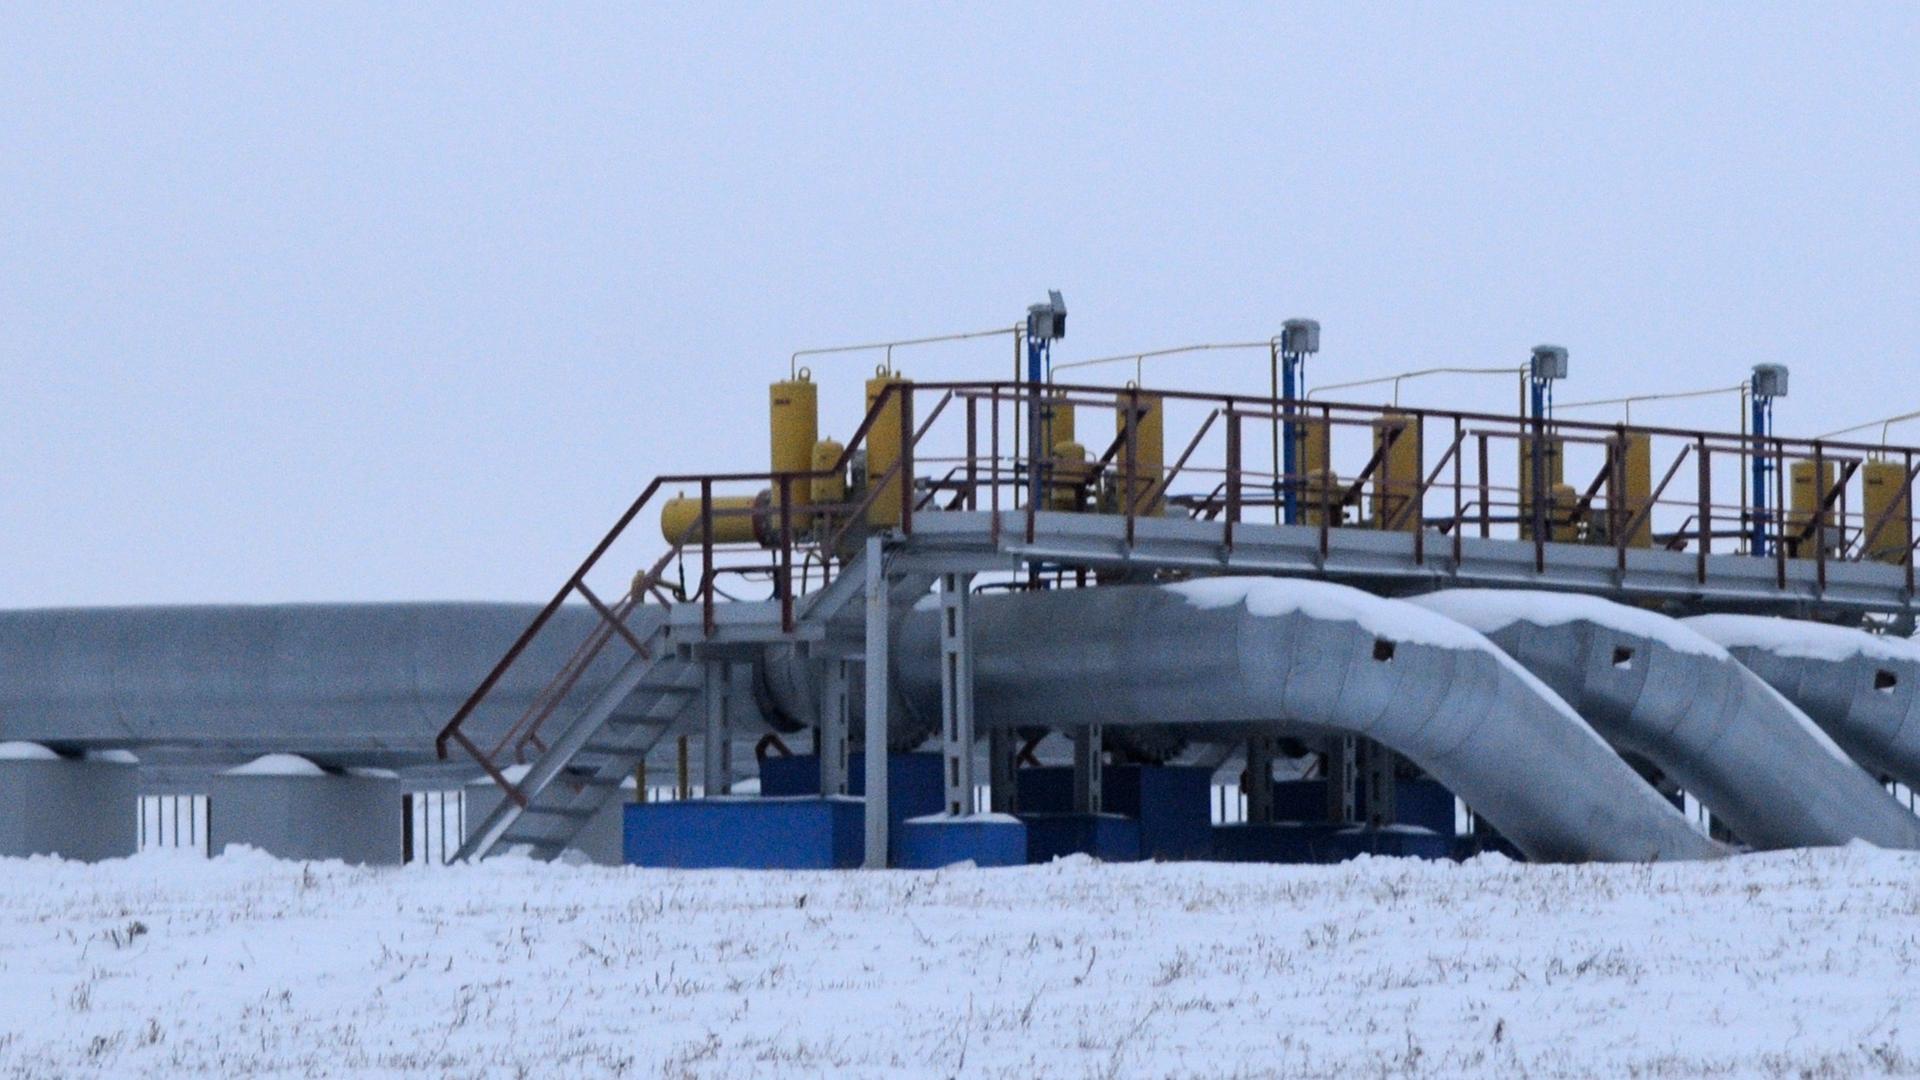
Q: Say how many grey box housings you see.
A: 4